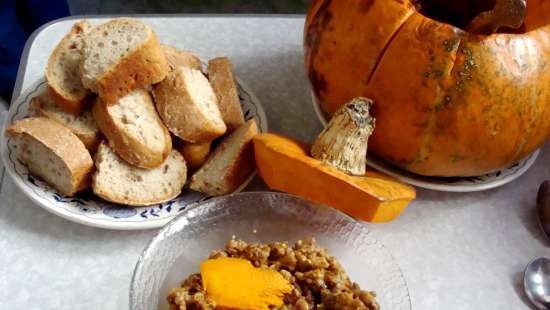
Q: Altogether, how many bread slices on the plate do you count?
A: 11